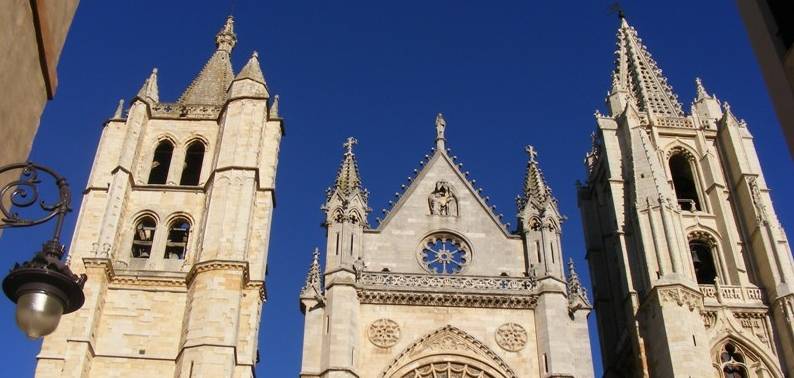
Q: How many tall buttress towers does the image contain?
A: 2